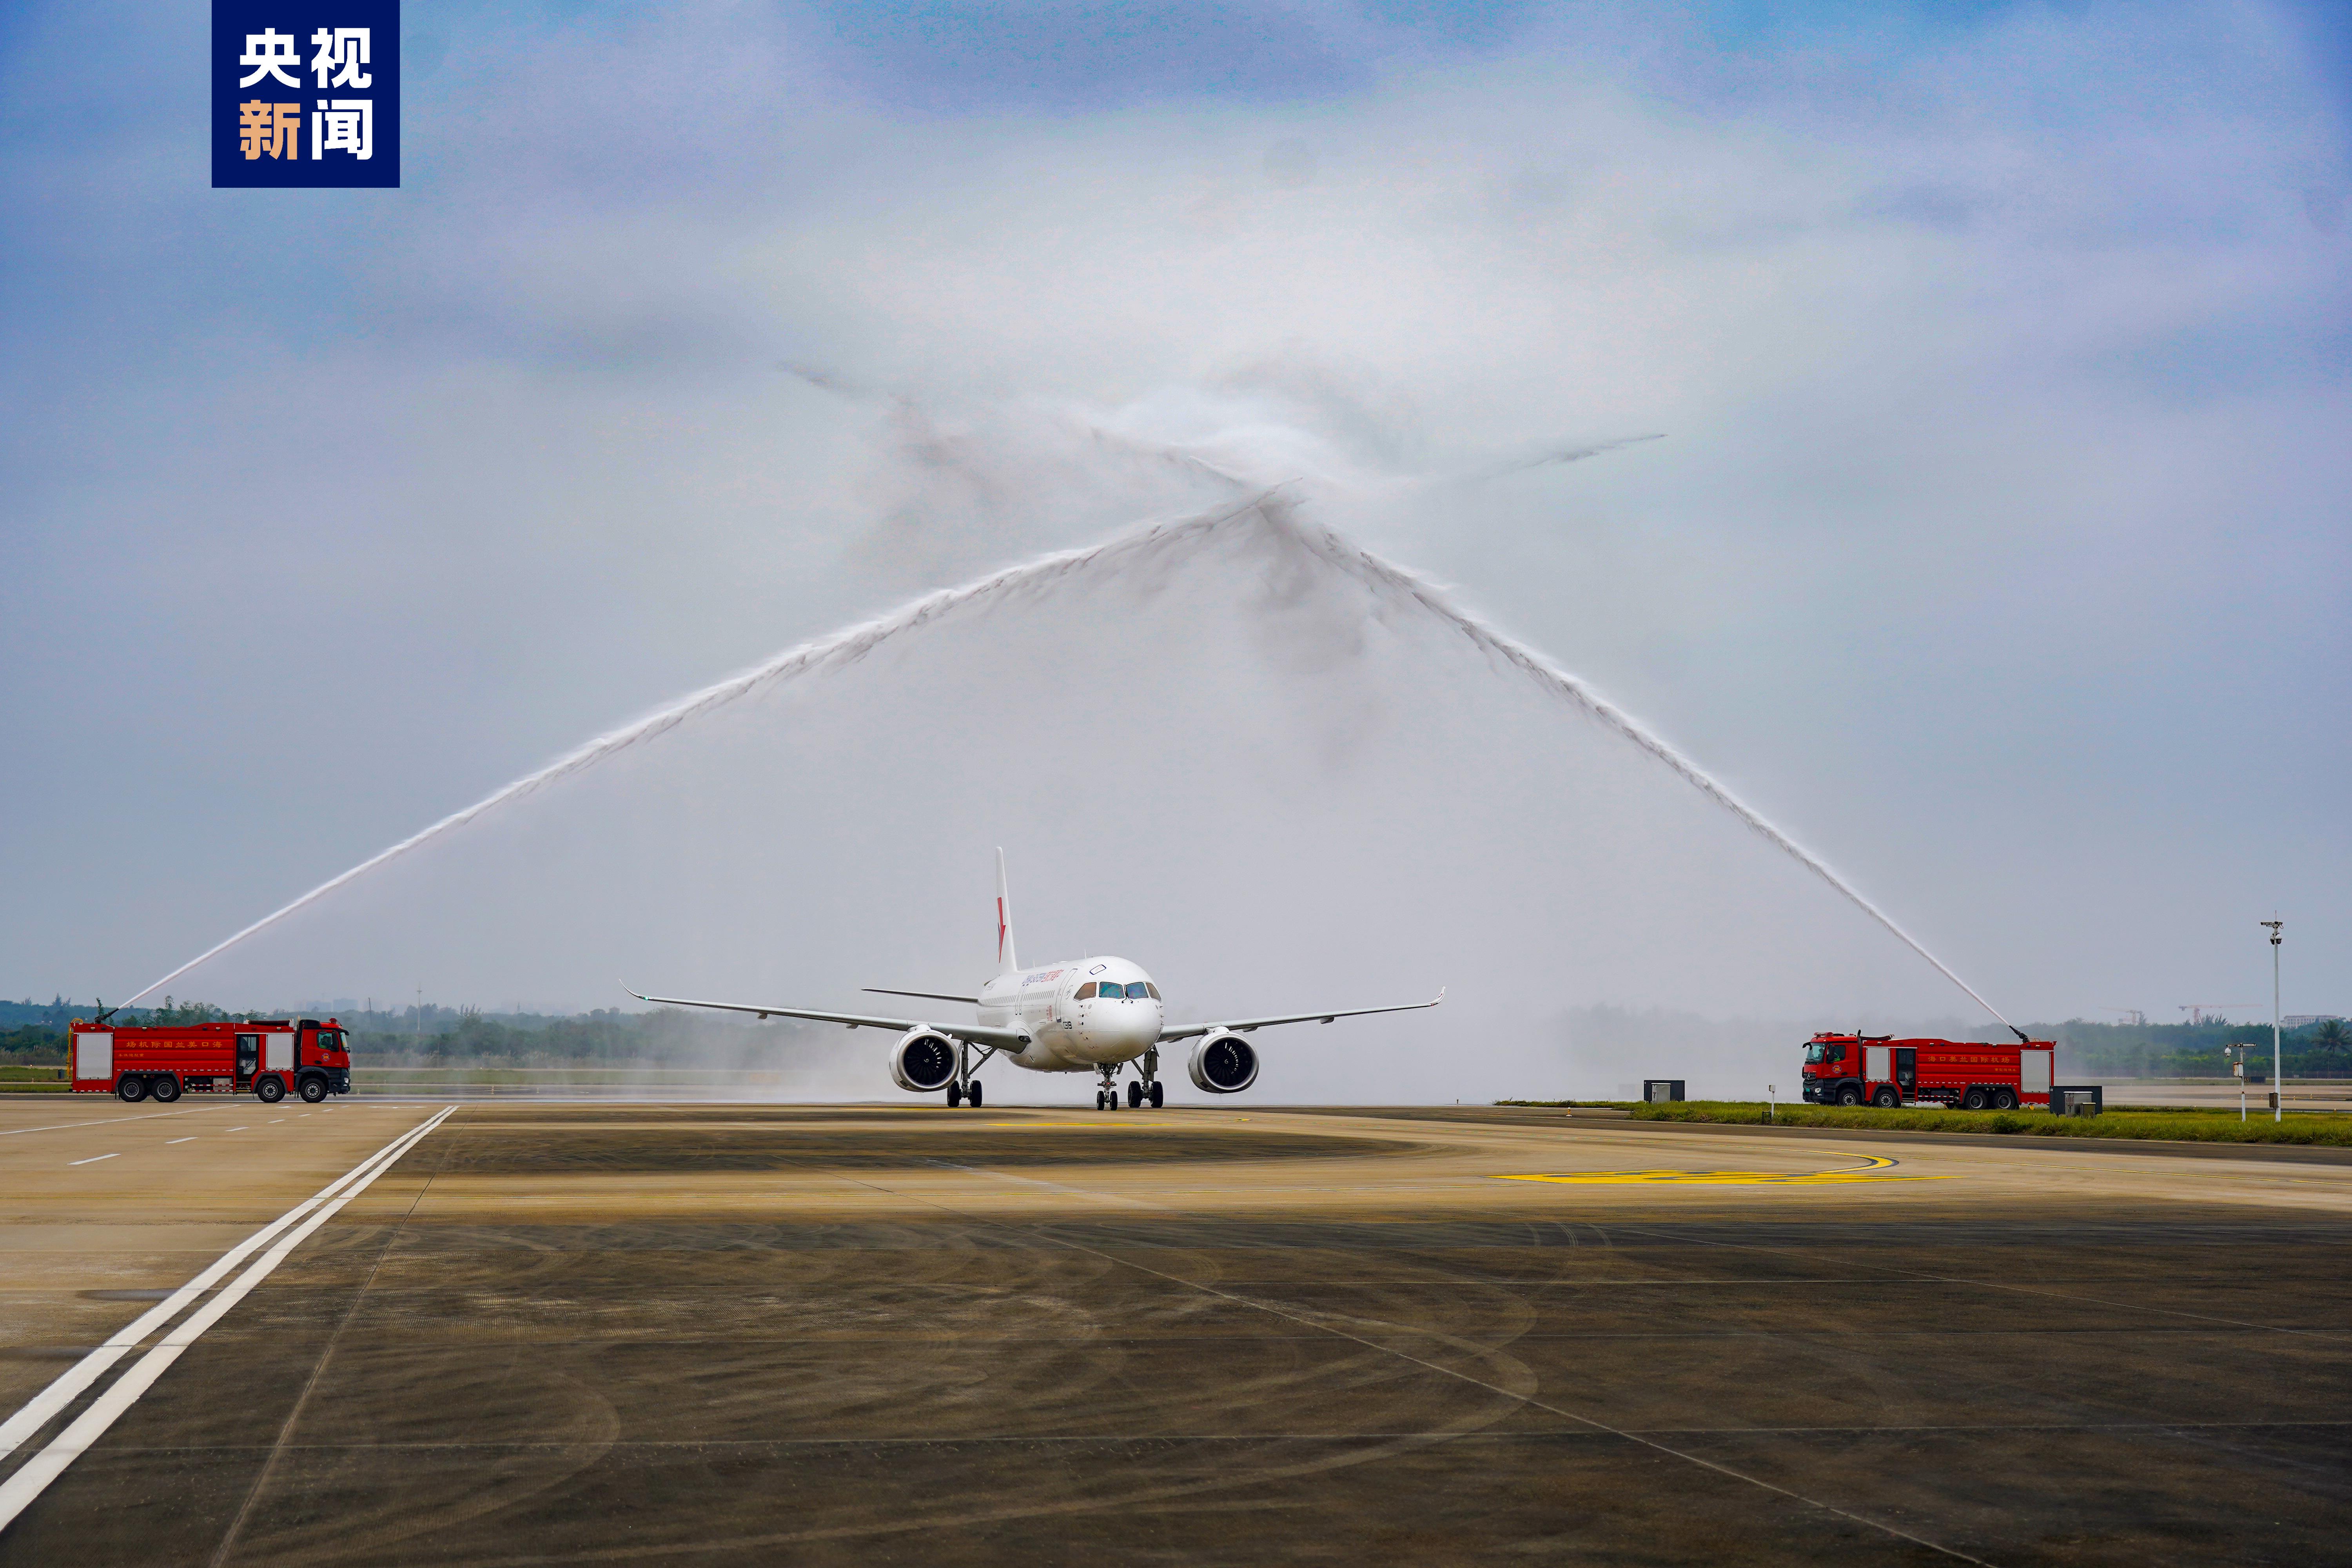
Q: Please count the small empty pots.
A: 0